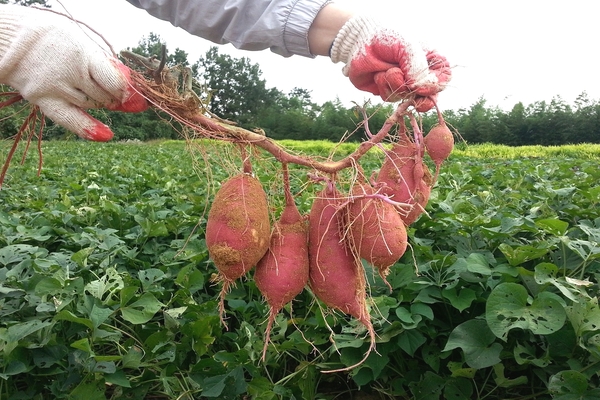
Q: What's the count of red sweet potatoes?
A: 6